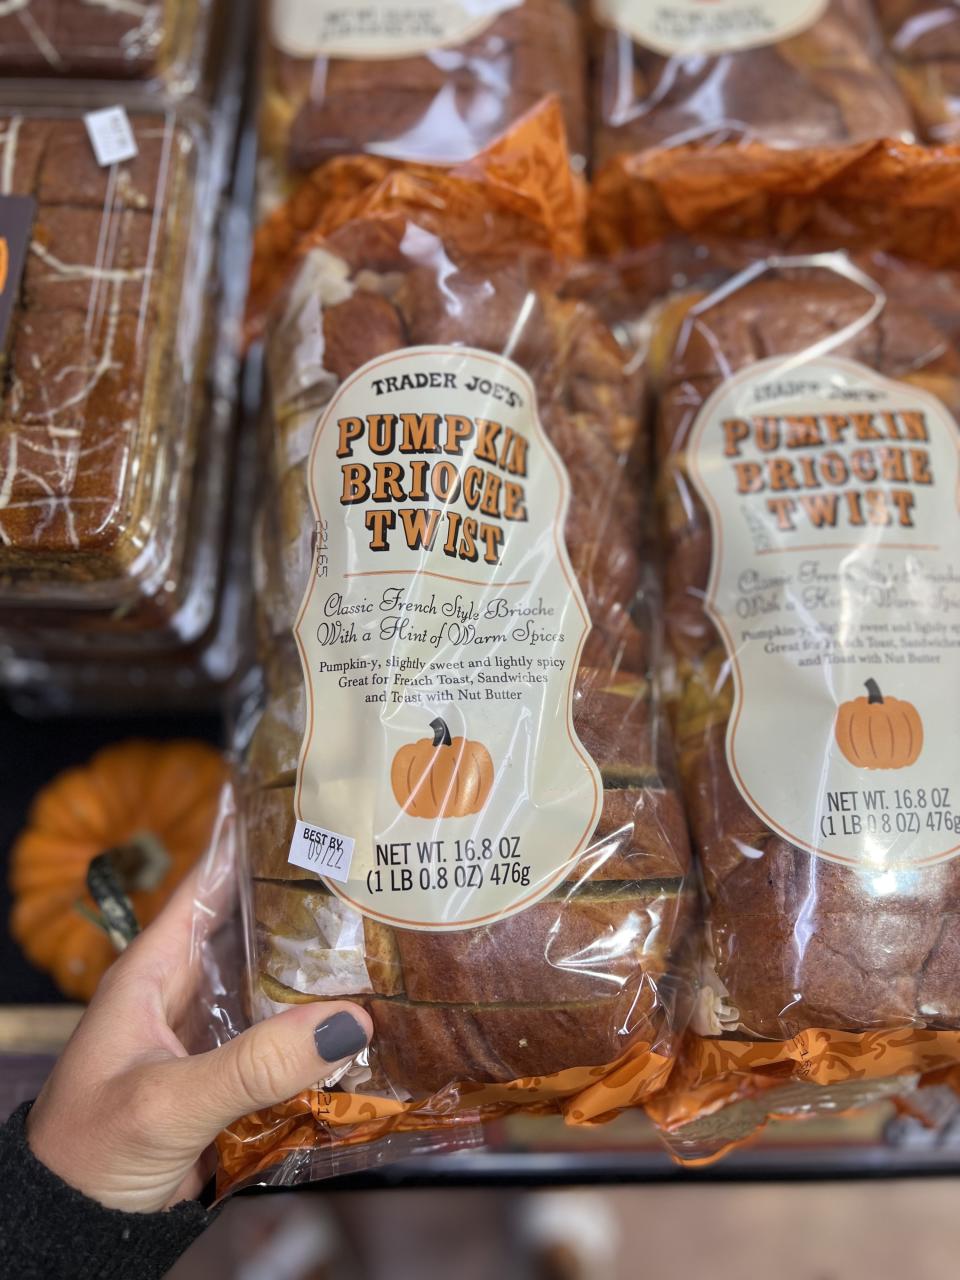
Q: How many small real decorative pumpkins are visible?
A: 1